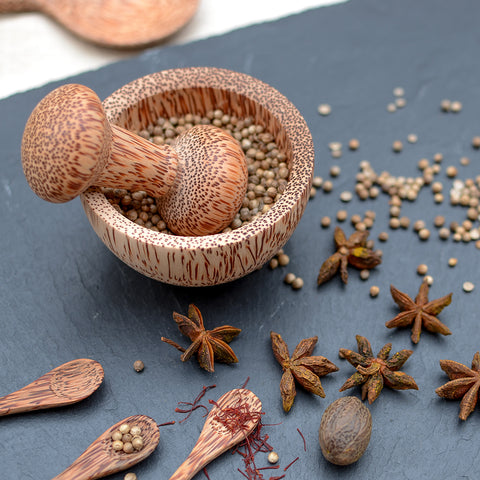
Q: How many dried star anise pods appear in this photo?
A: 6